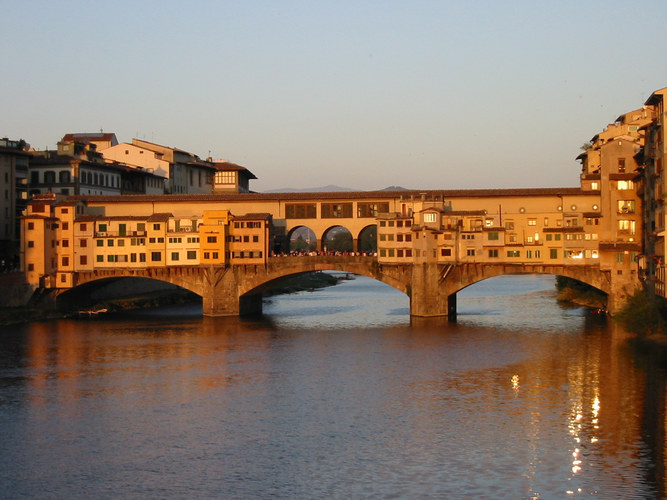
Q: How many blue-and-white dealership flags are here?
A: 0